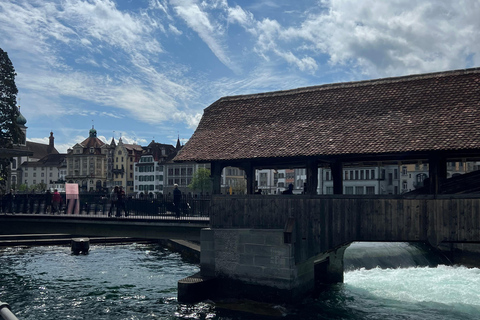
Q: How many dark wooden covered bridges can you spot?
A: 1